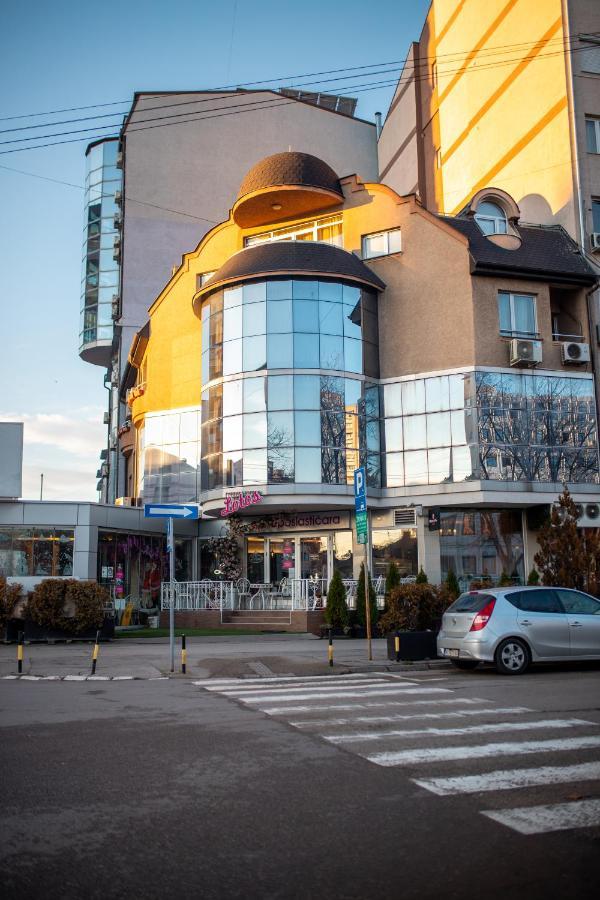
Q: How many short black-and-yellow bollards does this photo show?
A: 5